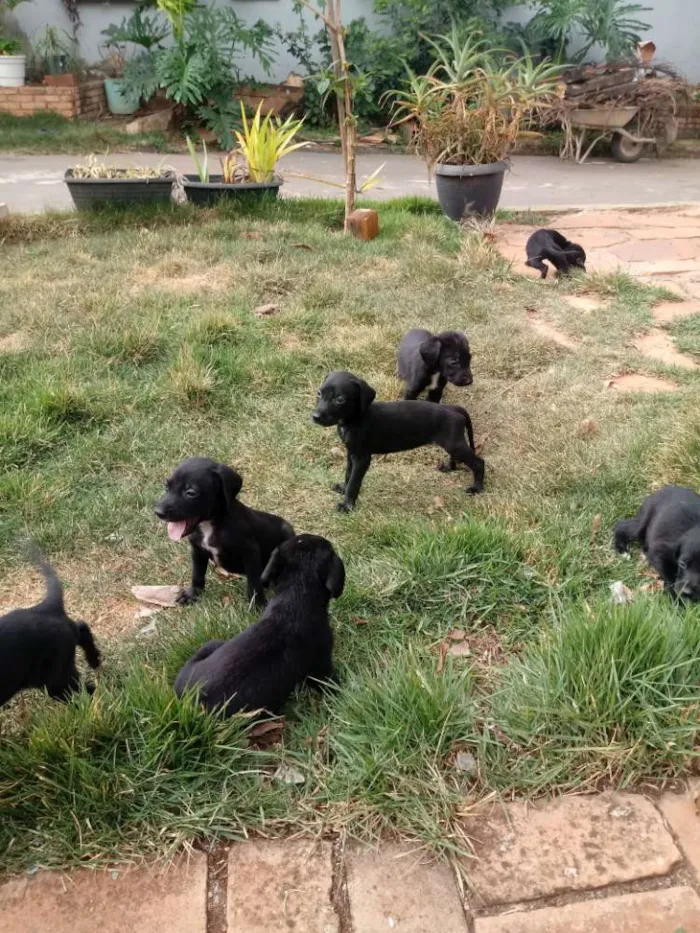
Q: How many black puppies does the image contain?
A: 7